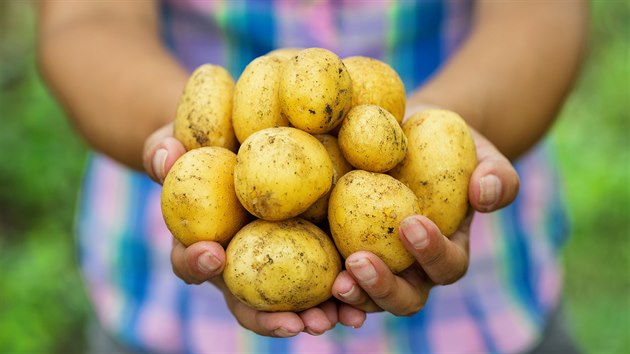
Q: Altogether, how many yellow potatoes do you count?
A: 12